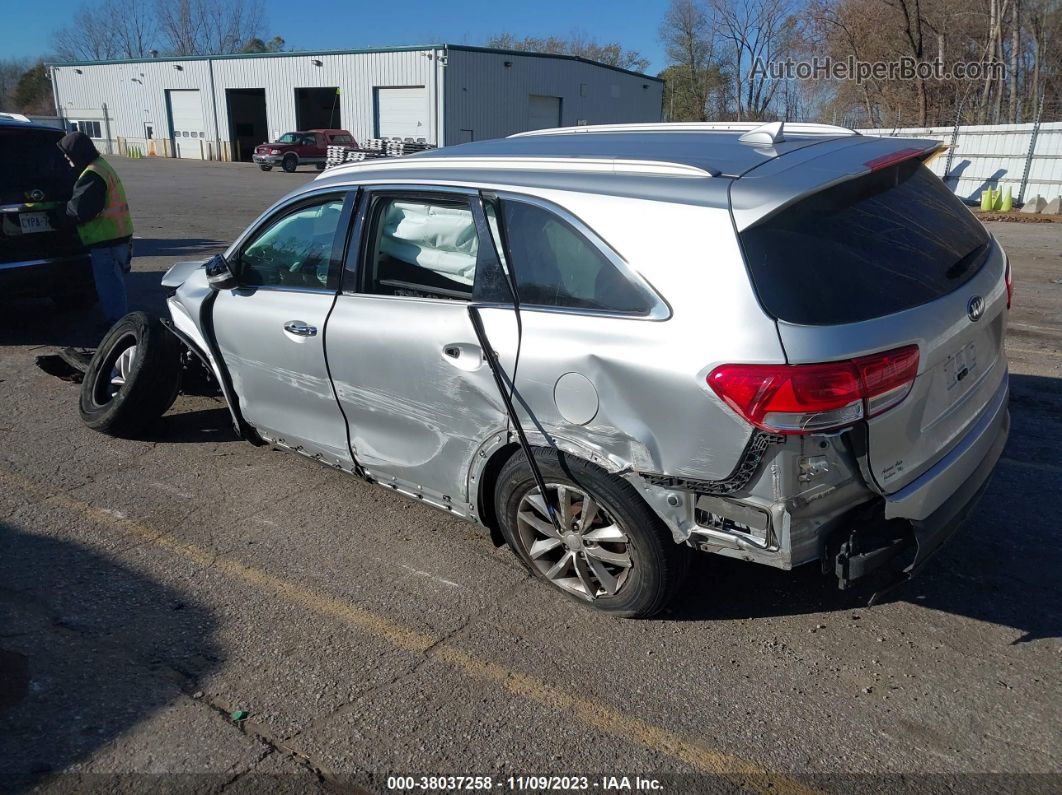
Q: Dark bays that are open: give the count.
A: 2